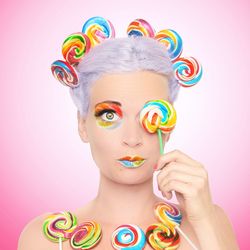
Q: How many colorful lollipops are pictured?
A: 12